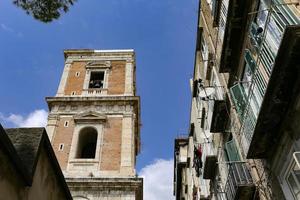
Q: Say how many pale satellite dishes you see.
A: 2